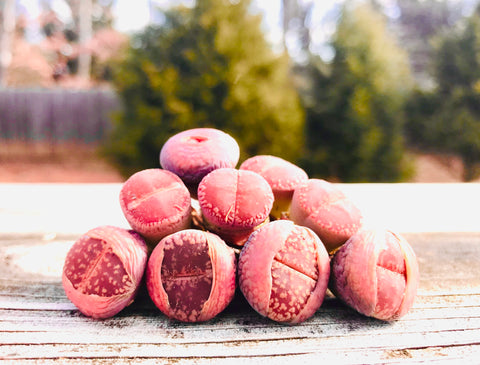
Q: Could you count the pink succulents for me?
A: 9